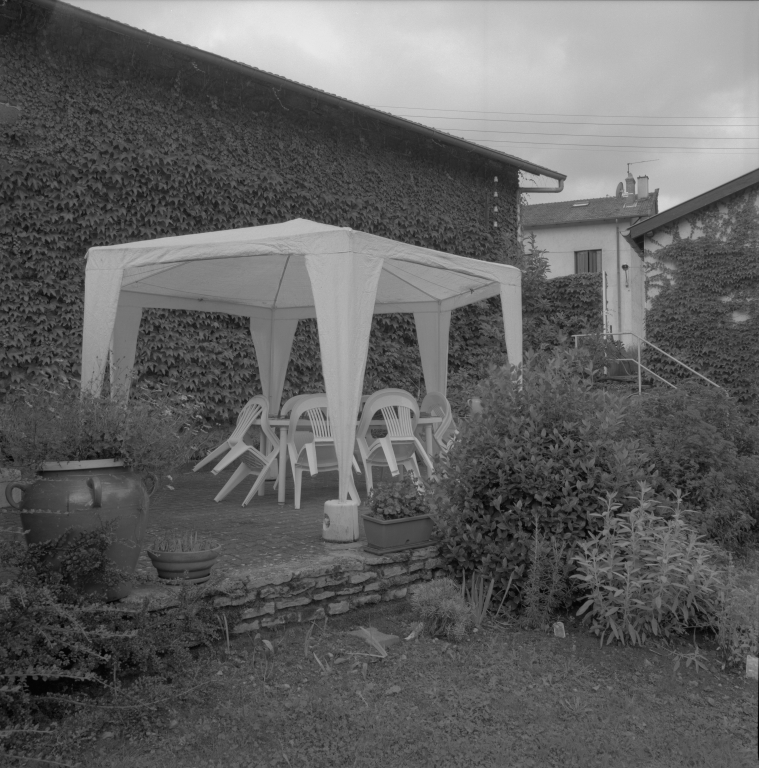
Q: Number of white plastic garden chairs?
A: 6